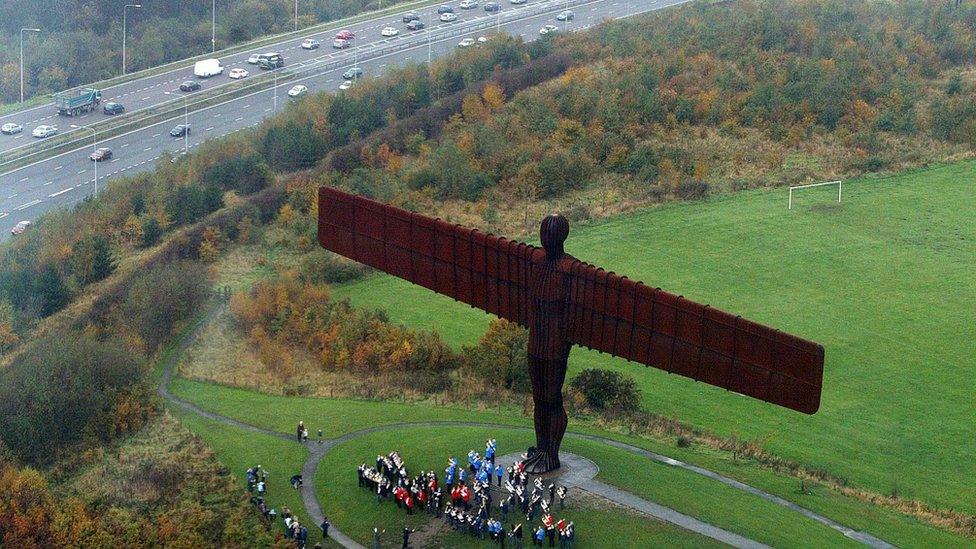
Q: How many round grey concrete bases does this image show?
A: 1